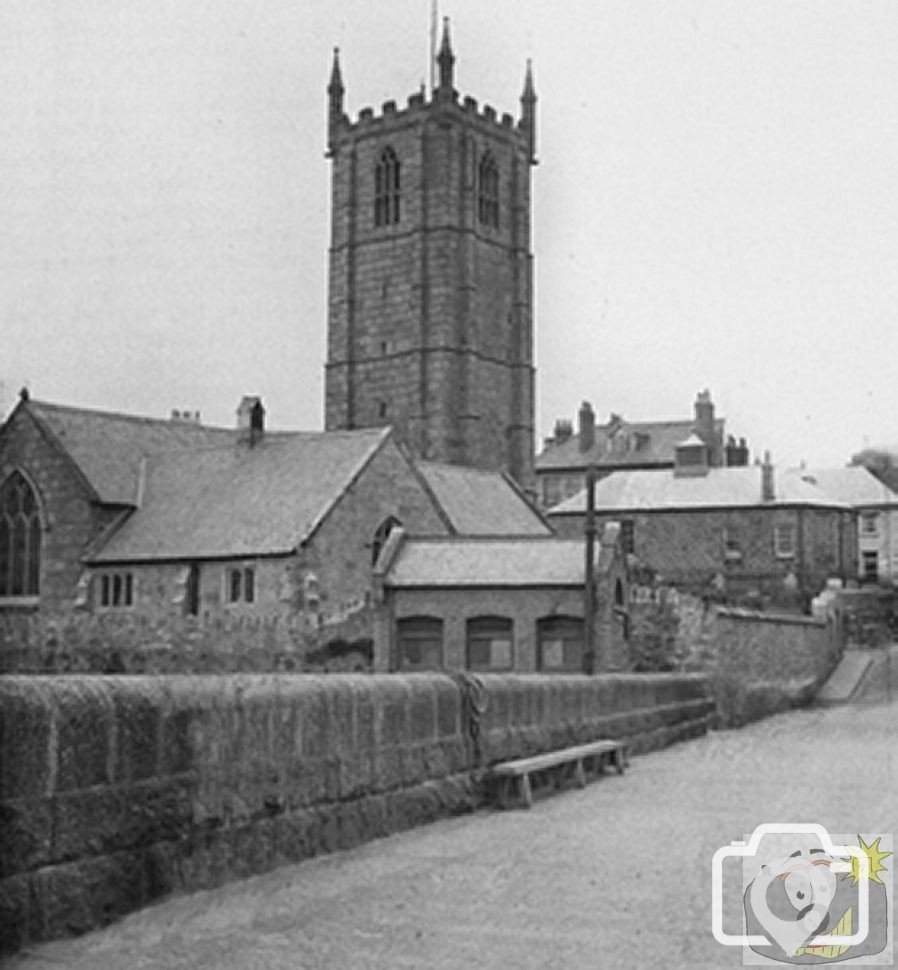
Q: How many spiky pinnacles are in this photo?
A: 3